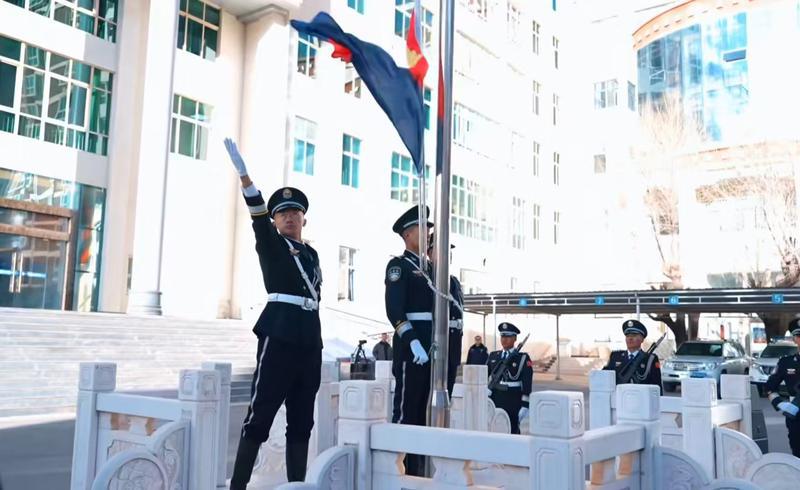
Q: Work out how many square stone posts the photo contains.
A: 12